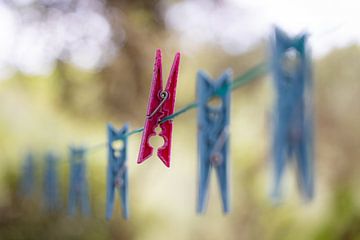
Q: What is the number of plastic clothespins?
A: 7